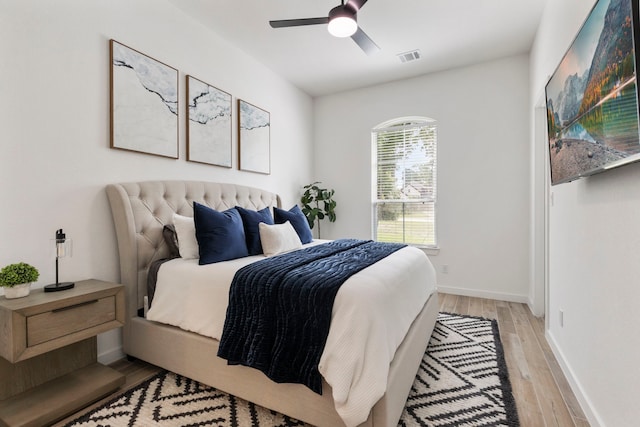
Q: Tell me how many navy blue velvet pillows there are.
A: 3